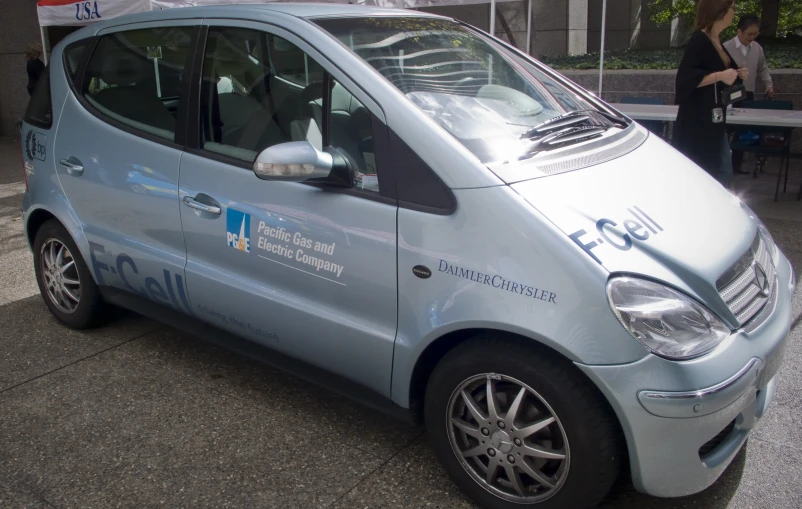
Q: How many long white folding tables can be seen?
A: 1